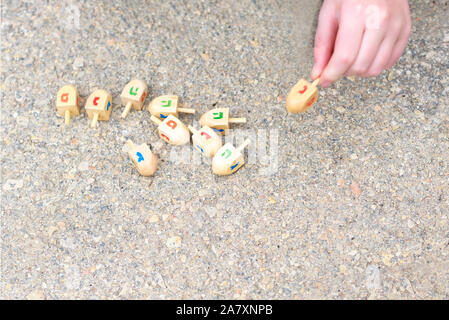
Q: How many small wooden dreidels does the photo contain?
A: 10